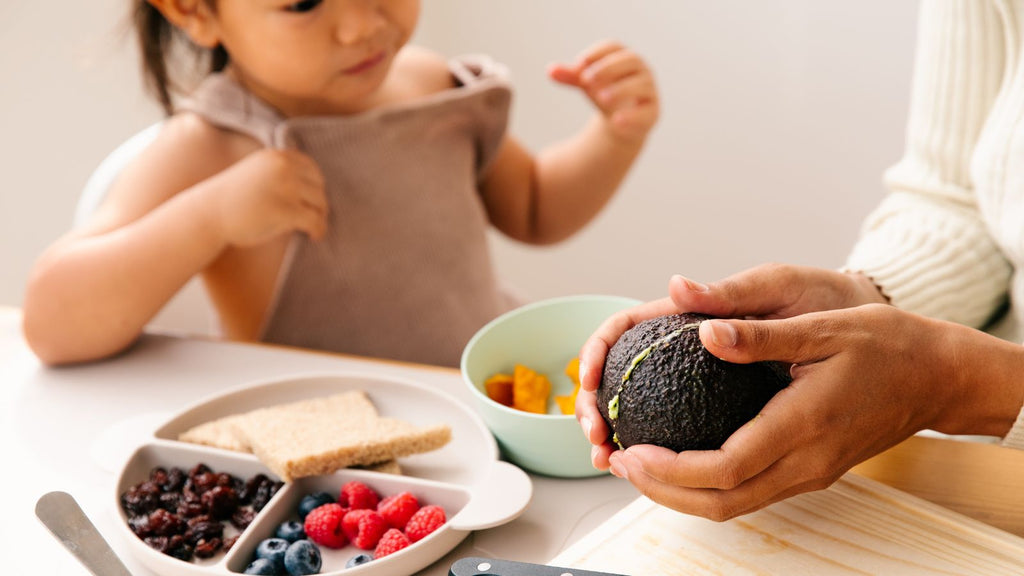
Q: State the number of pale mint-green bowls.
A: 1